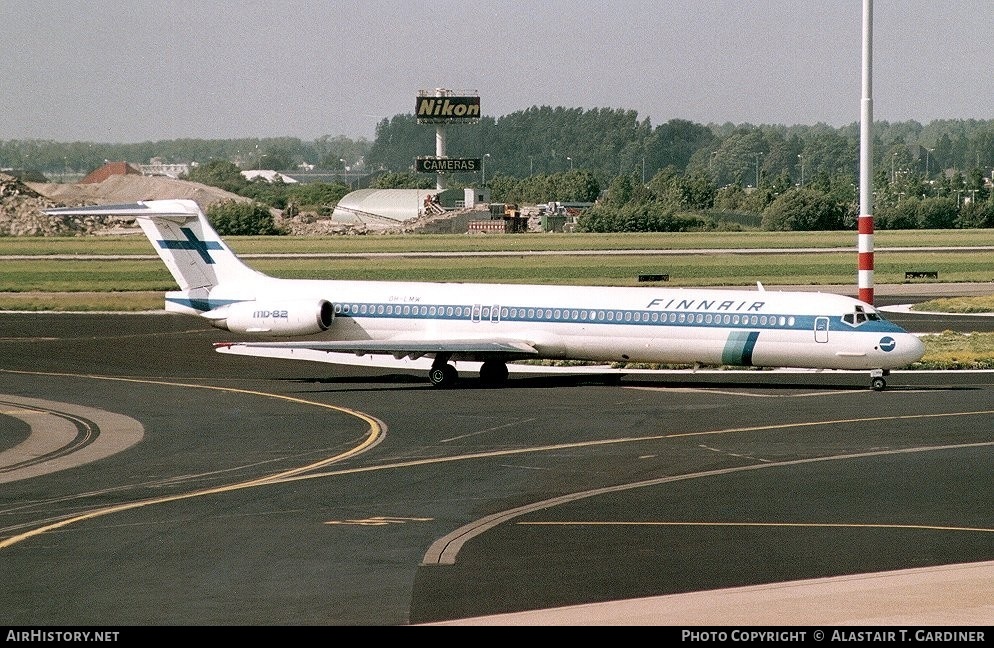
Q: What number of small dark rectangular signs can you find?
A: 2